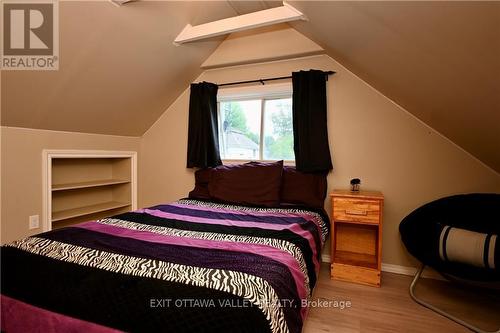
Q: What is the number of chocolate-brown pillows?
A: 3